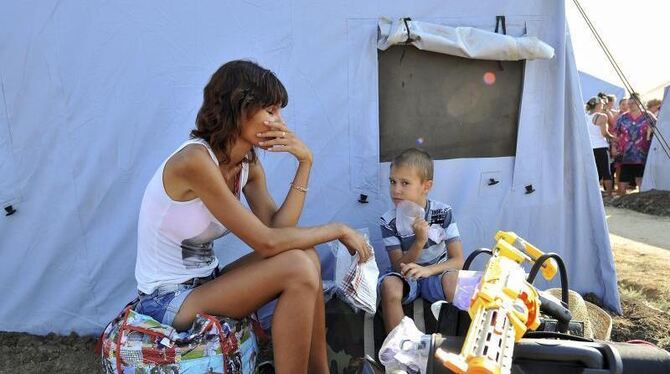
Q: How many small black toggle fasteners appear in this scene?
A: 4